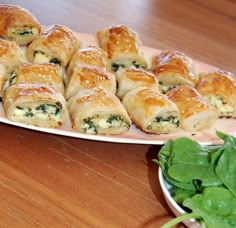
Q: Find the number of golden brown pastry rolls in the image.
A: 15